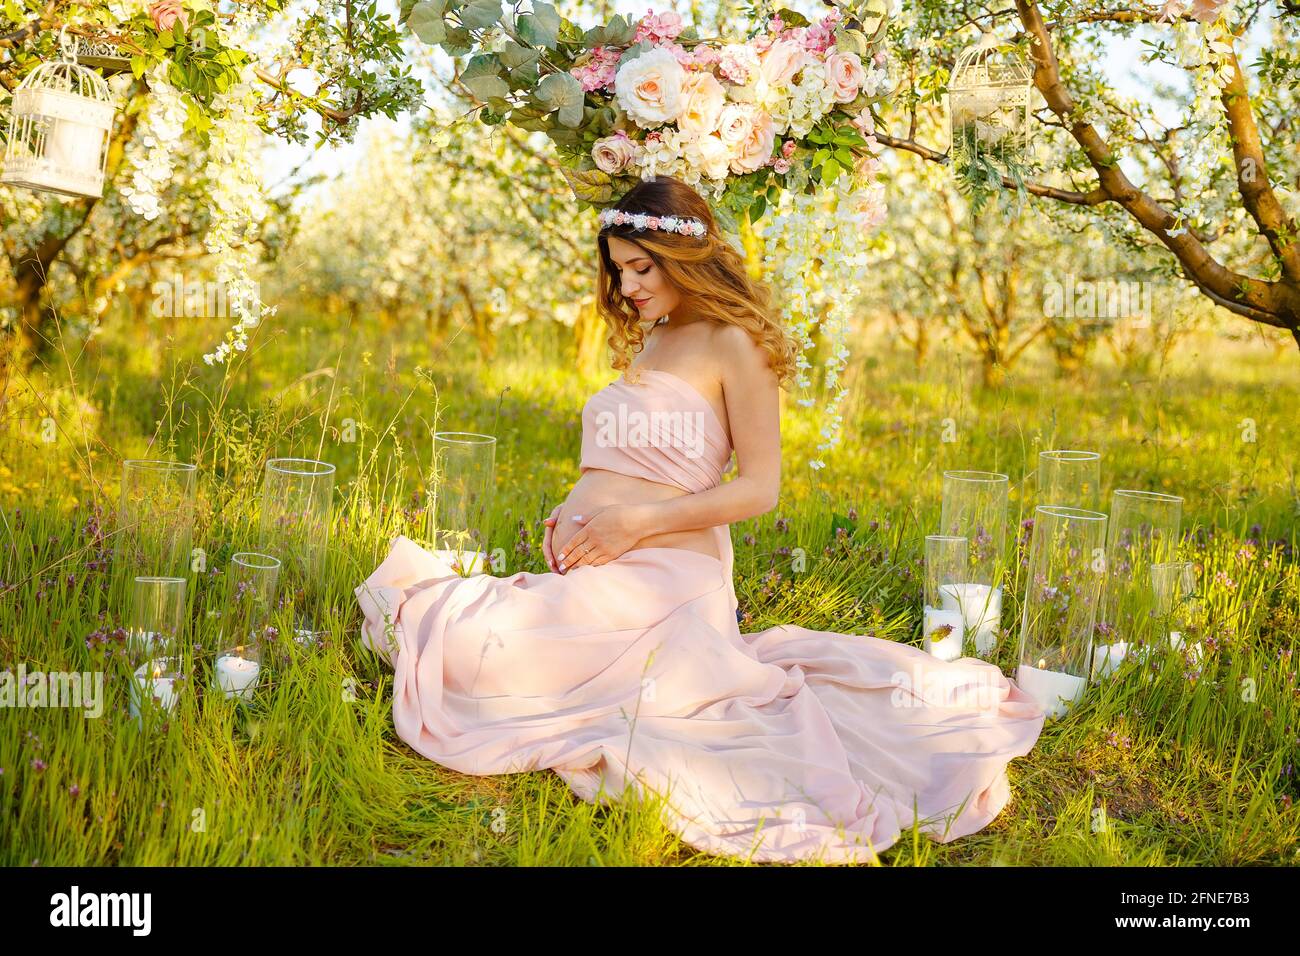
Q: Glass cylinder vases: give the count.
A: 11